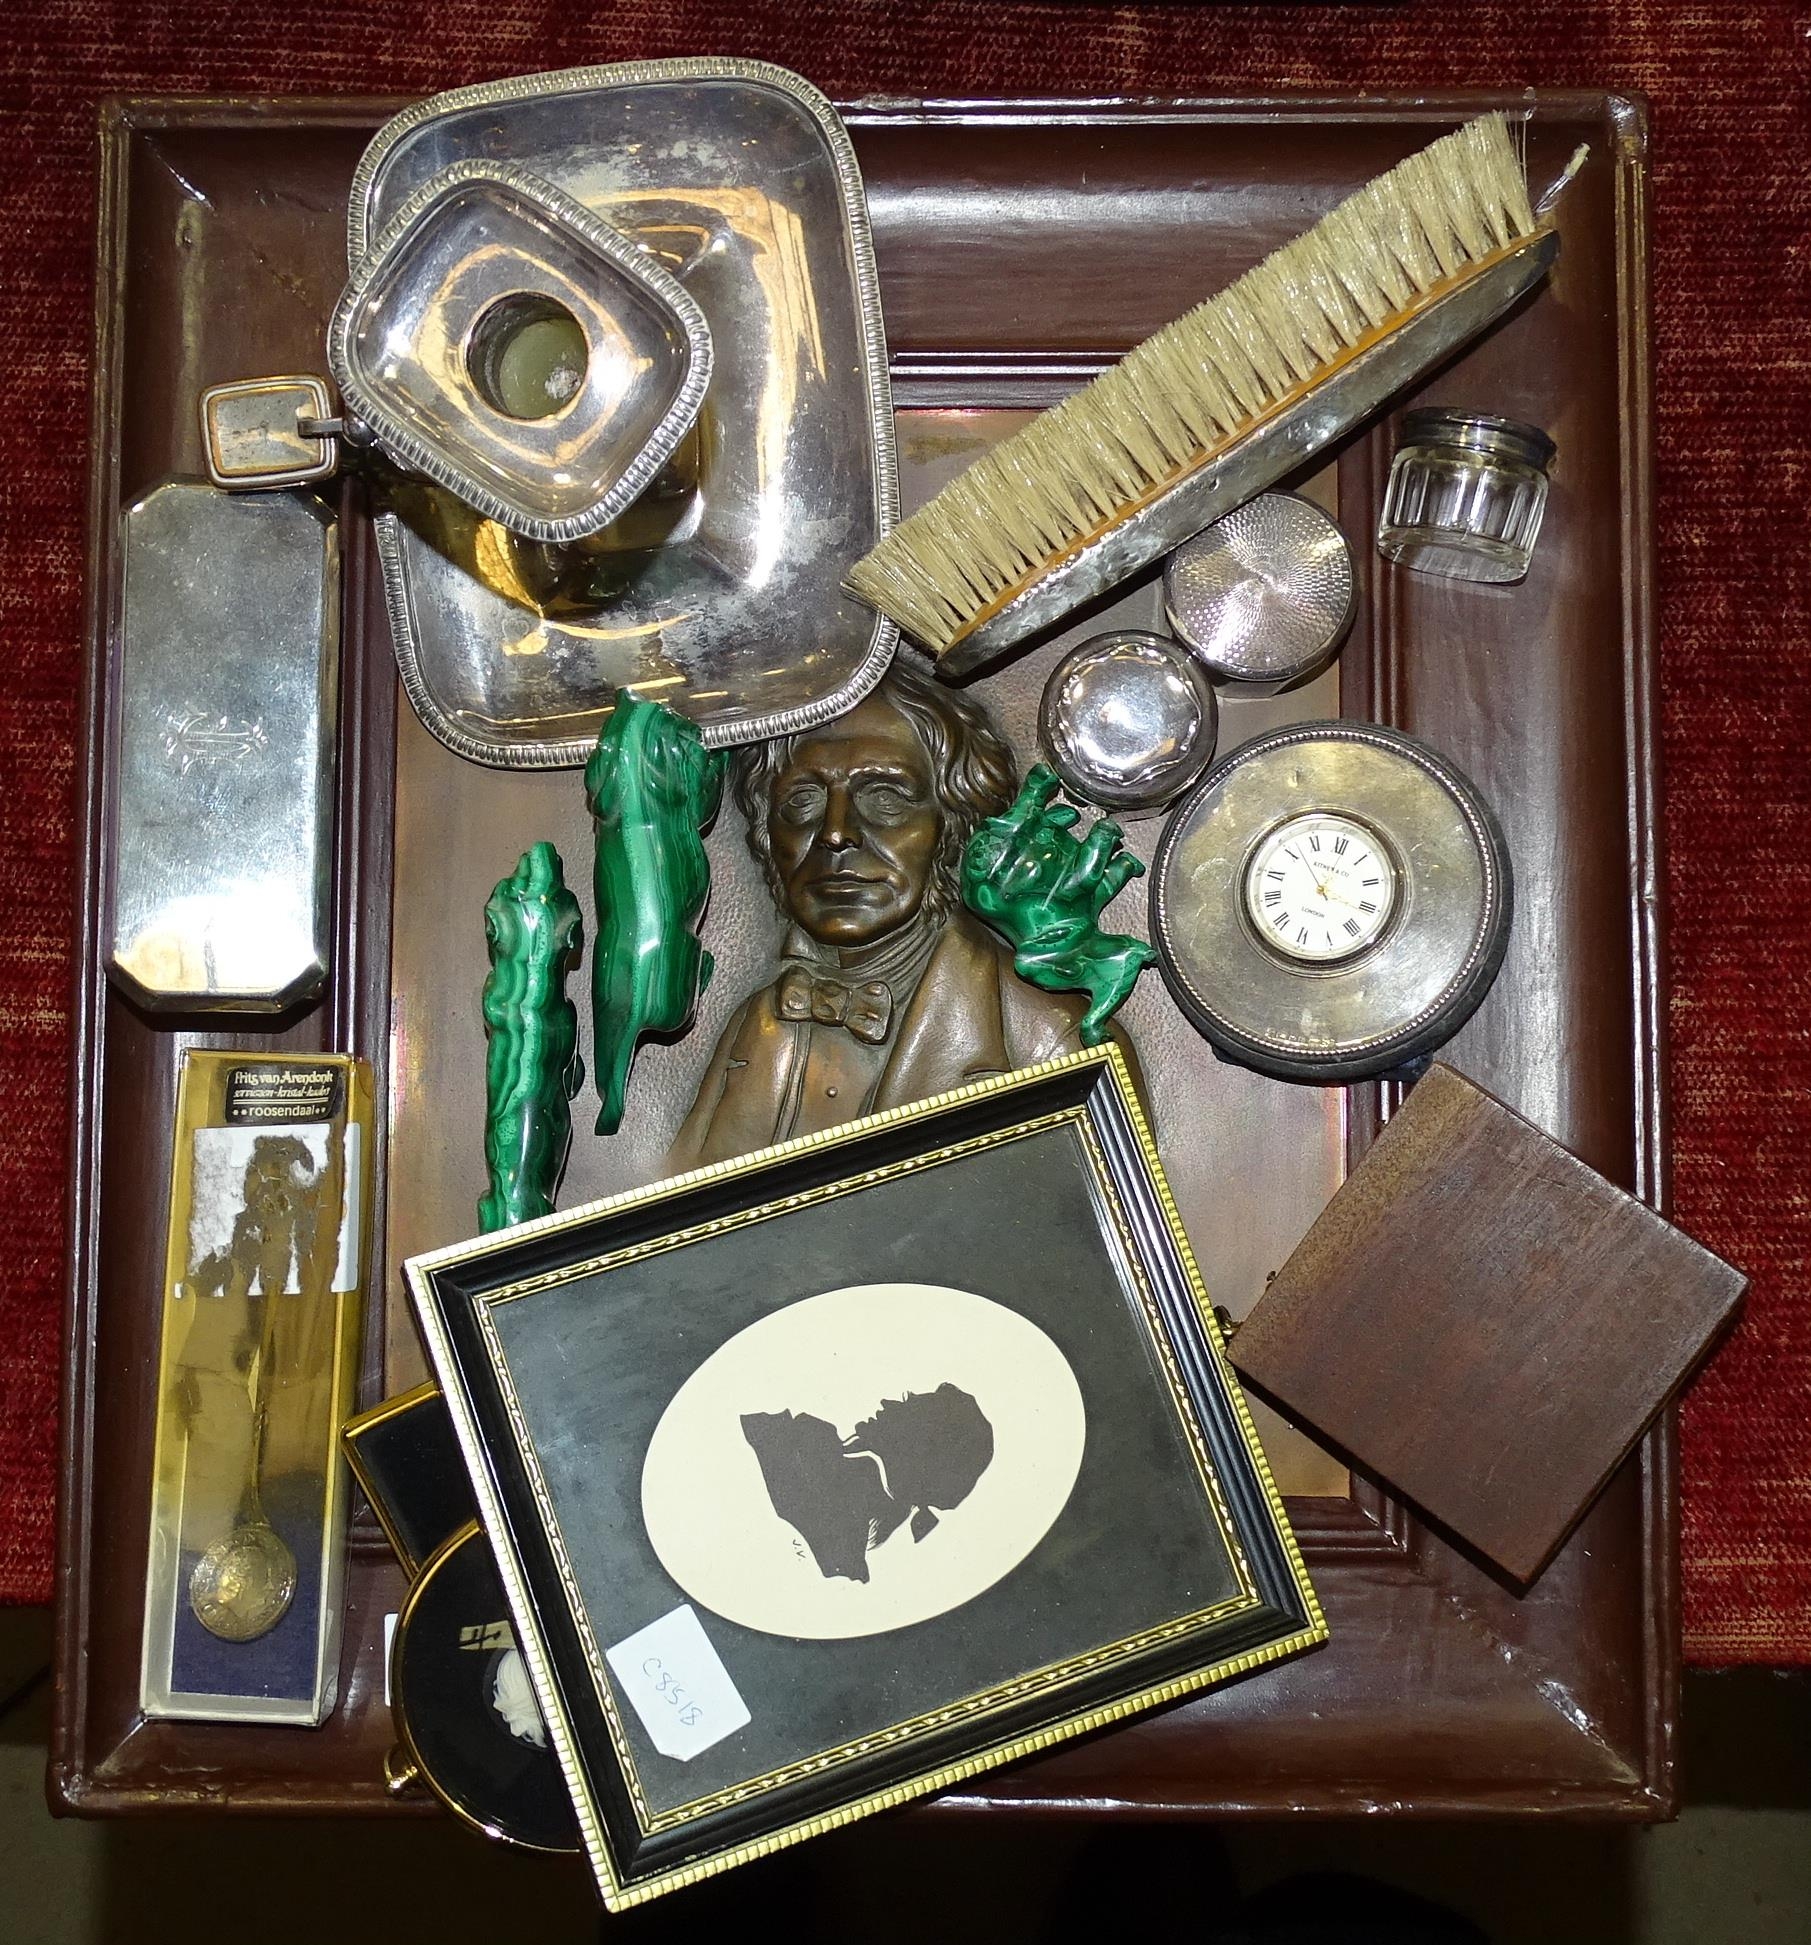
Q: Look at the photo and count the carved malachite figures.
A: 3